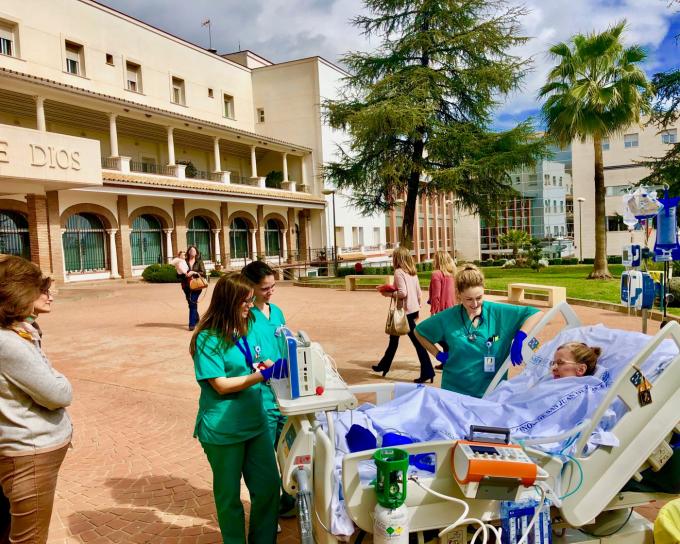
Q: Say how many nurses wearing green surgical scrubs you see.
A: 3